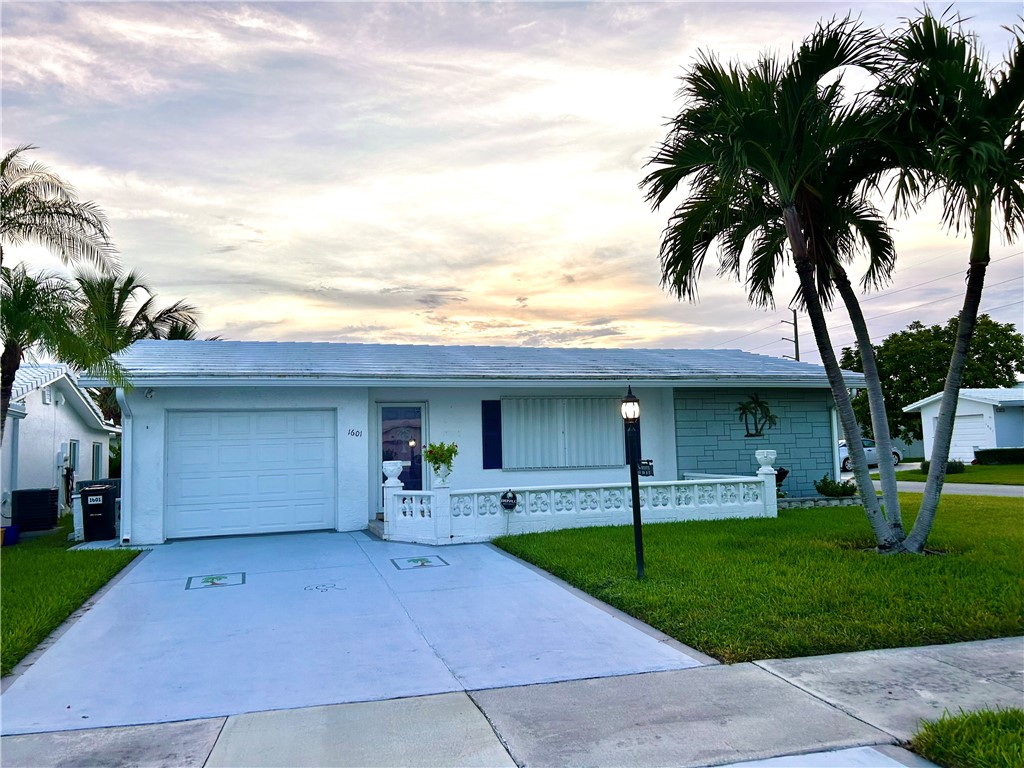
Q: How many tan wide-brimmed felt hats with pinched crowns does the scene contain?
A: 0